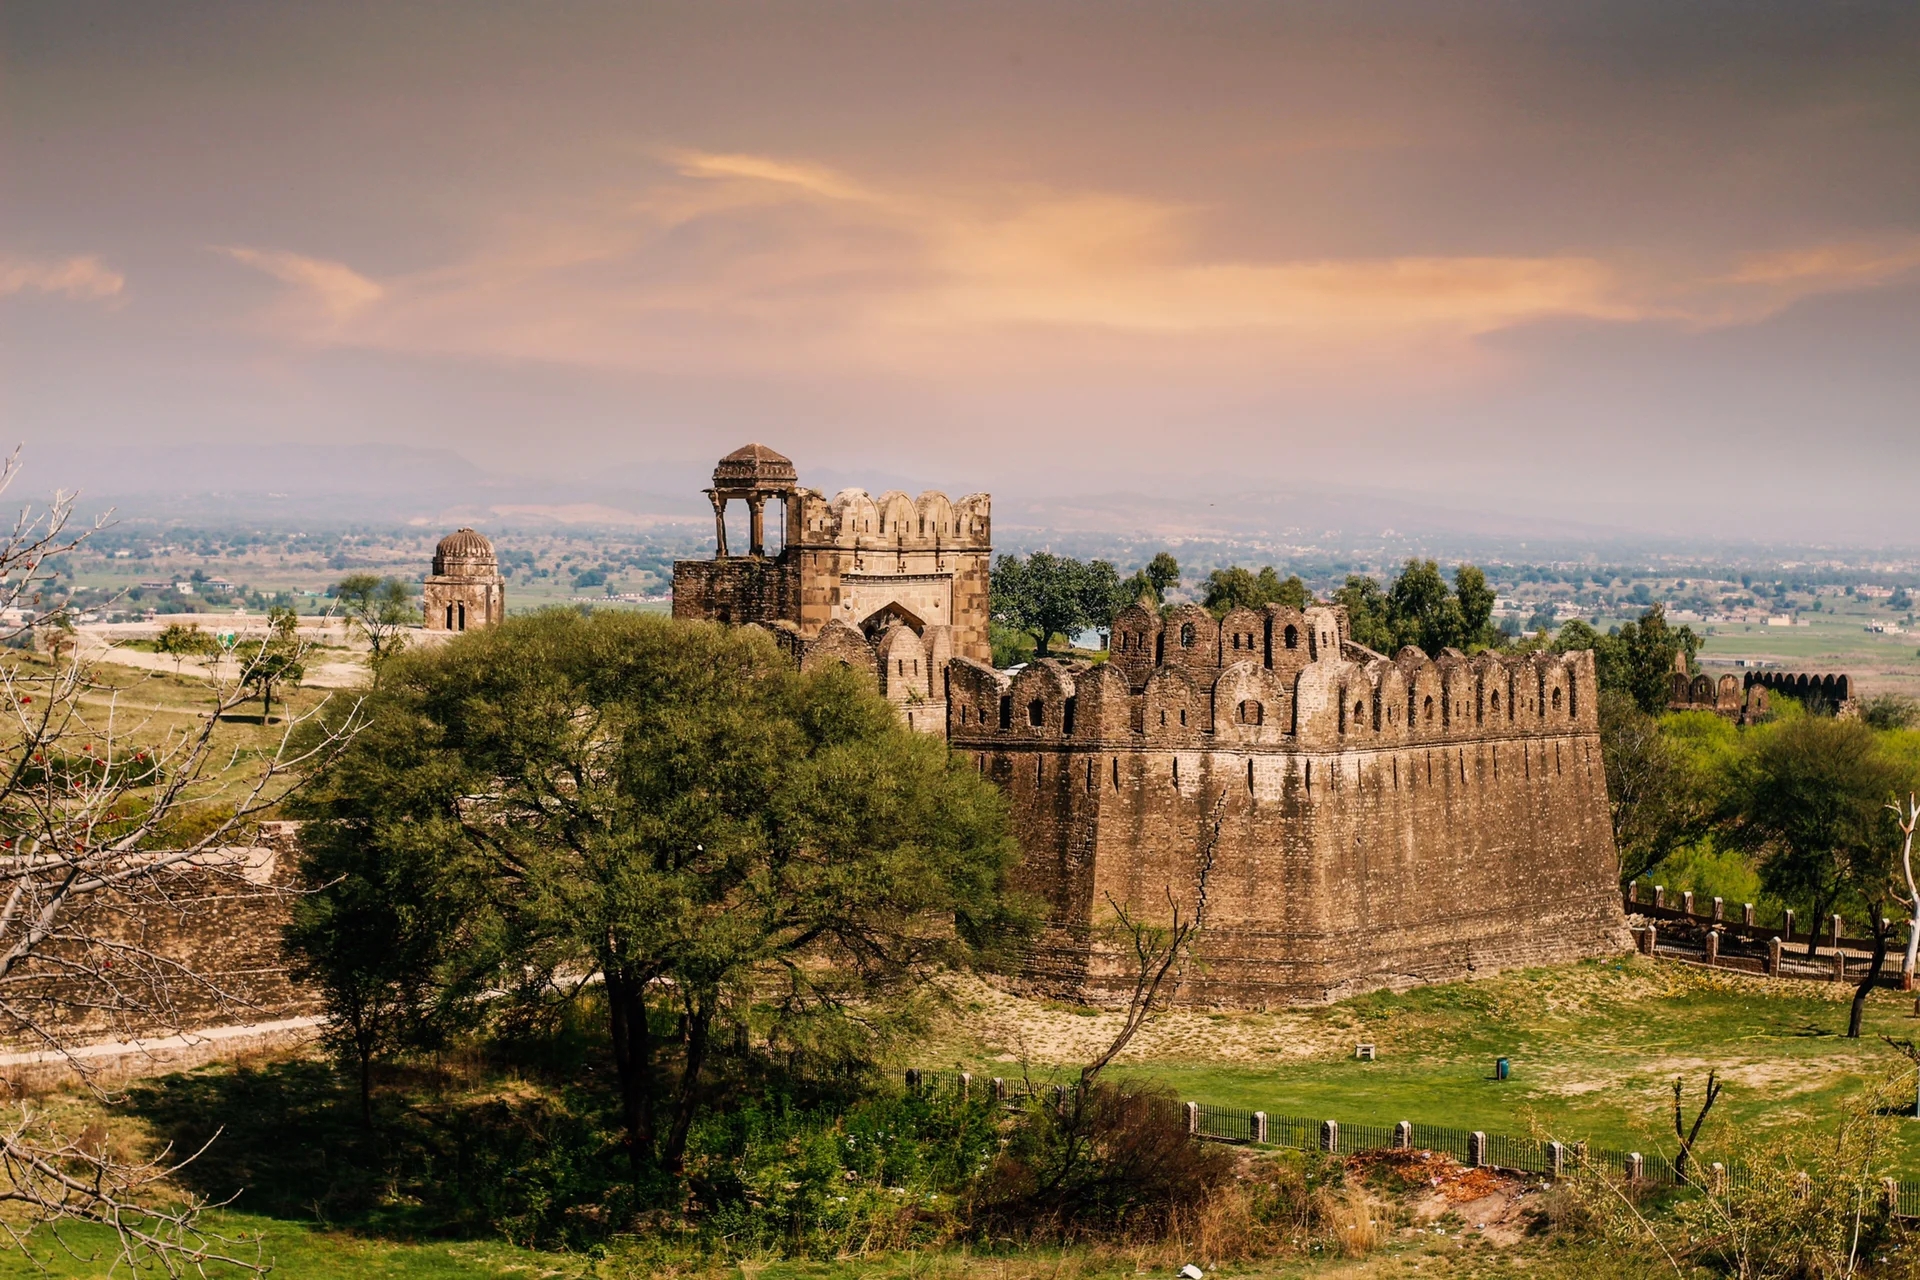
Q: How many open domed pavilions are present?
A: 1